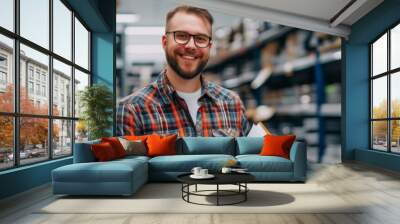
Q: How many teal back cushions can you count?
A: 2